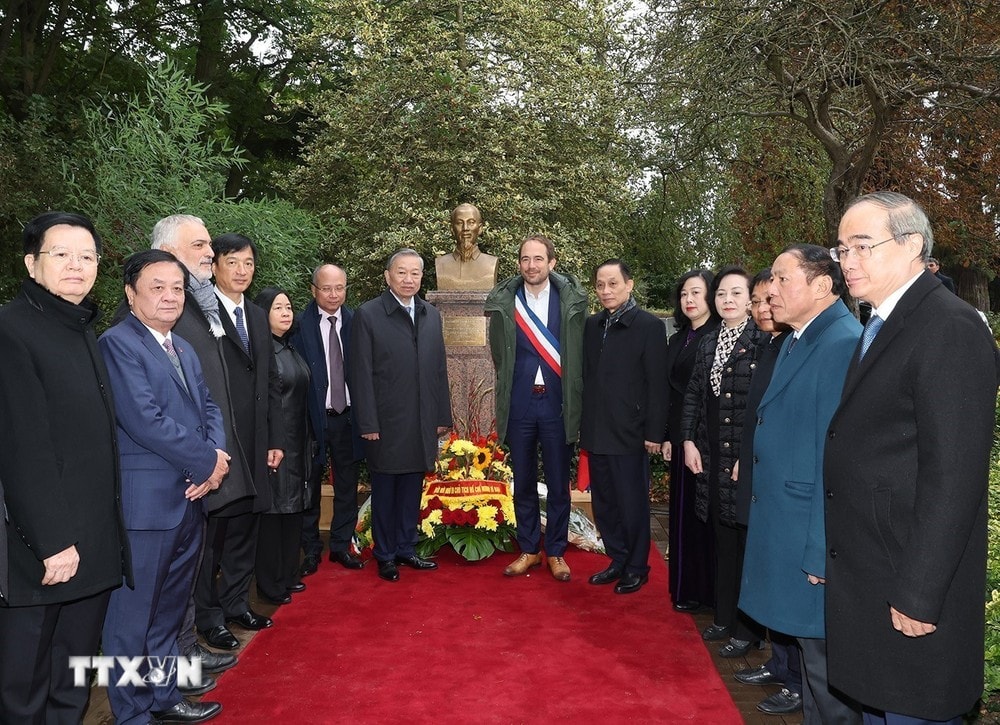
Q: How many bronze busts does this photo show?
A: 1